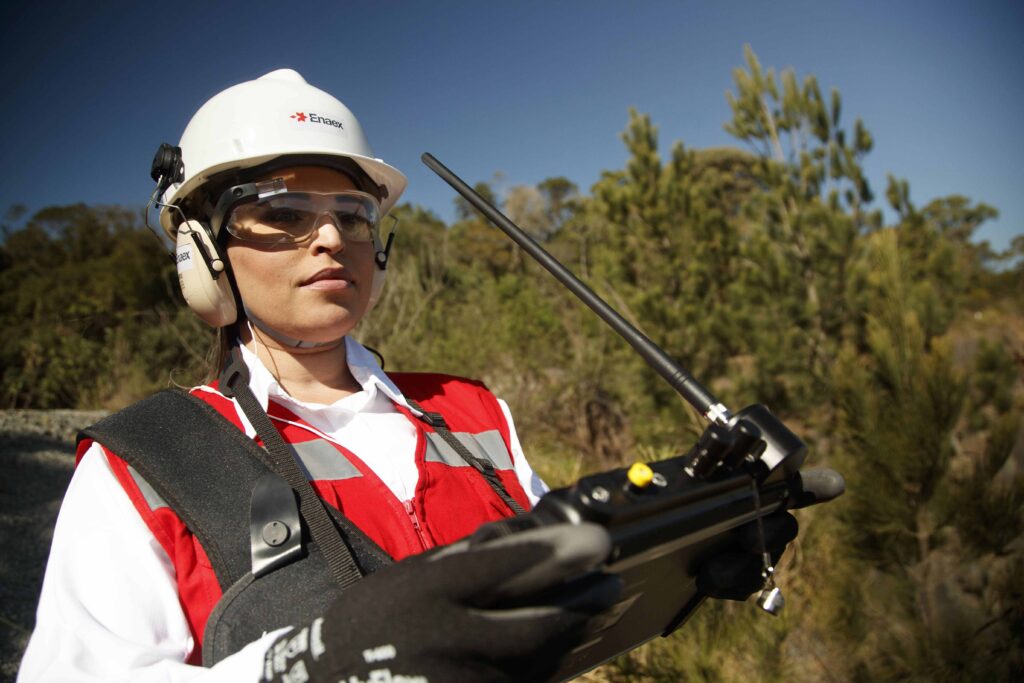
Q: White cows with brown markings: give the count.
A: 0